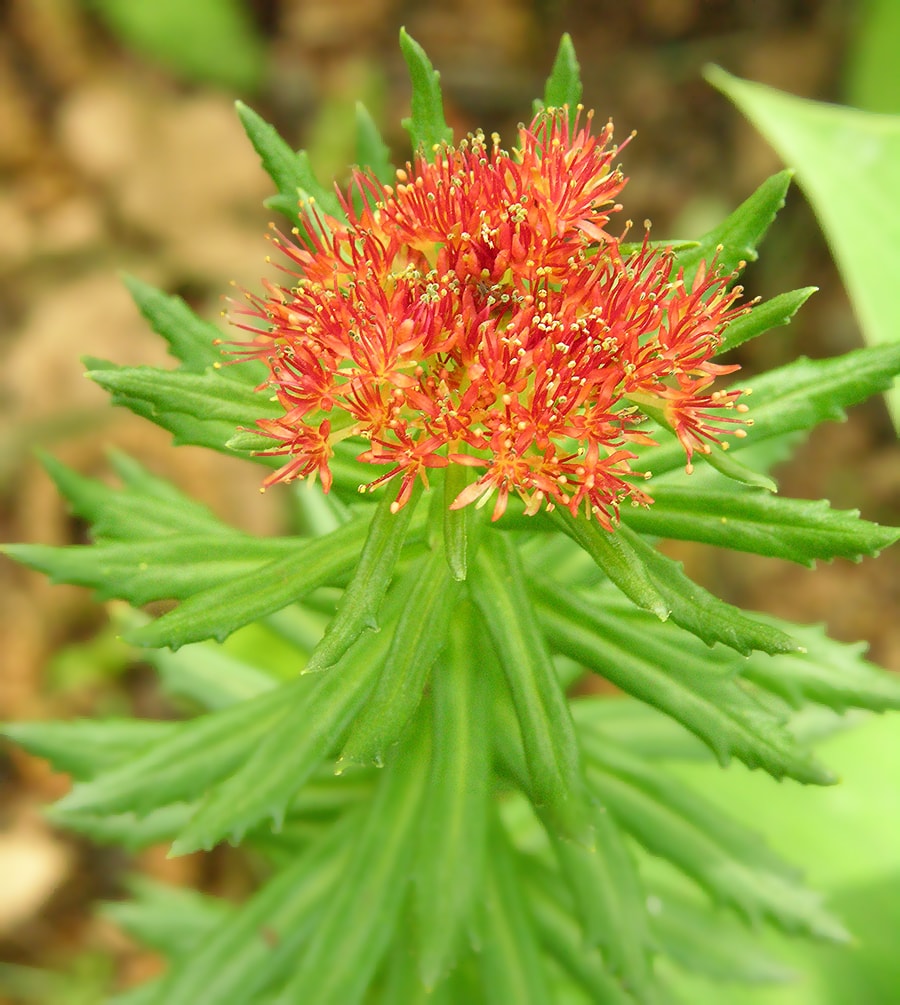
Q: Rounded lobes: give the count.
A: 0